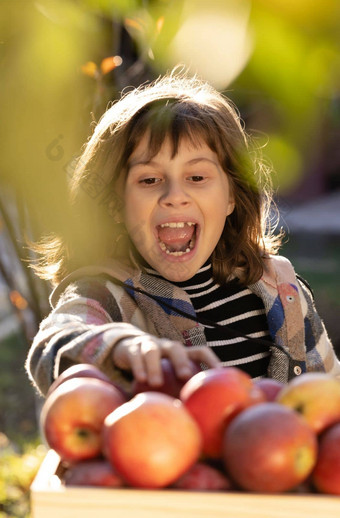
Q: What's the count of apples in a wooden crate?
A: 11